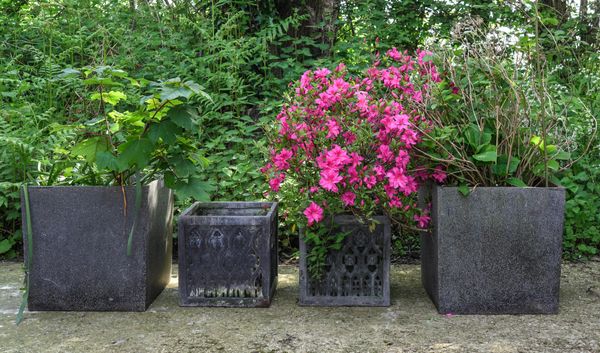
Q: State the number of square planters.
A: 4